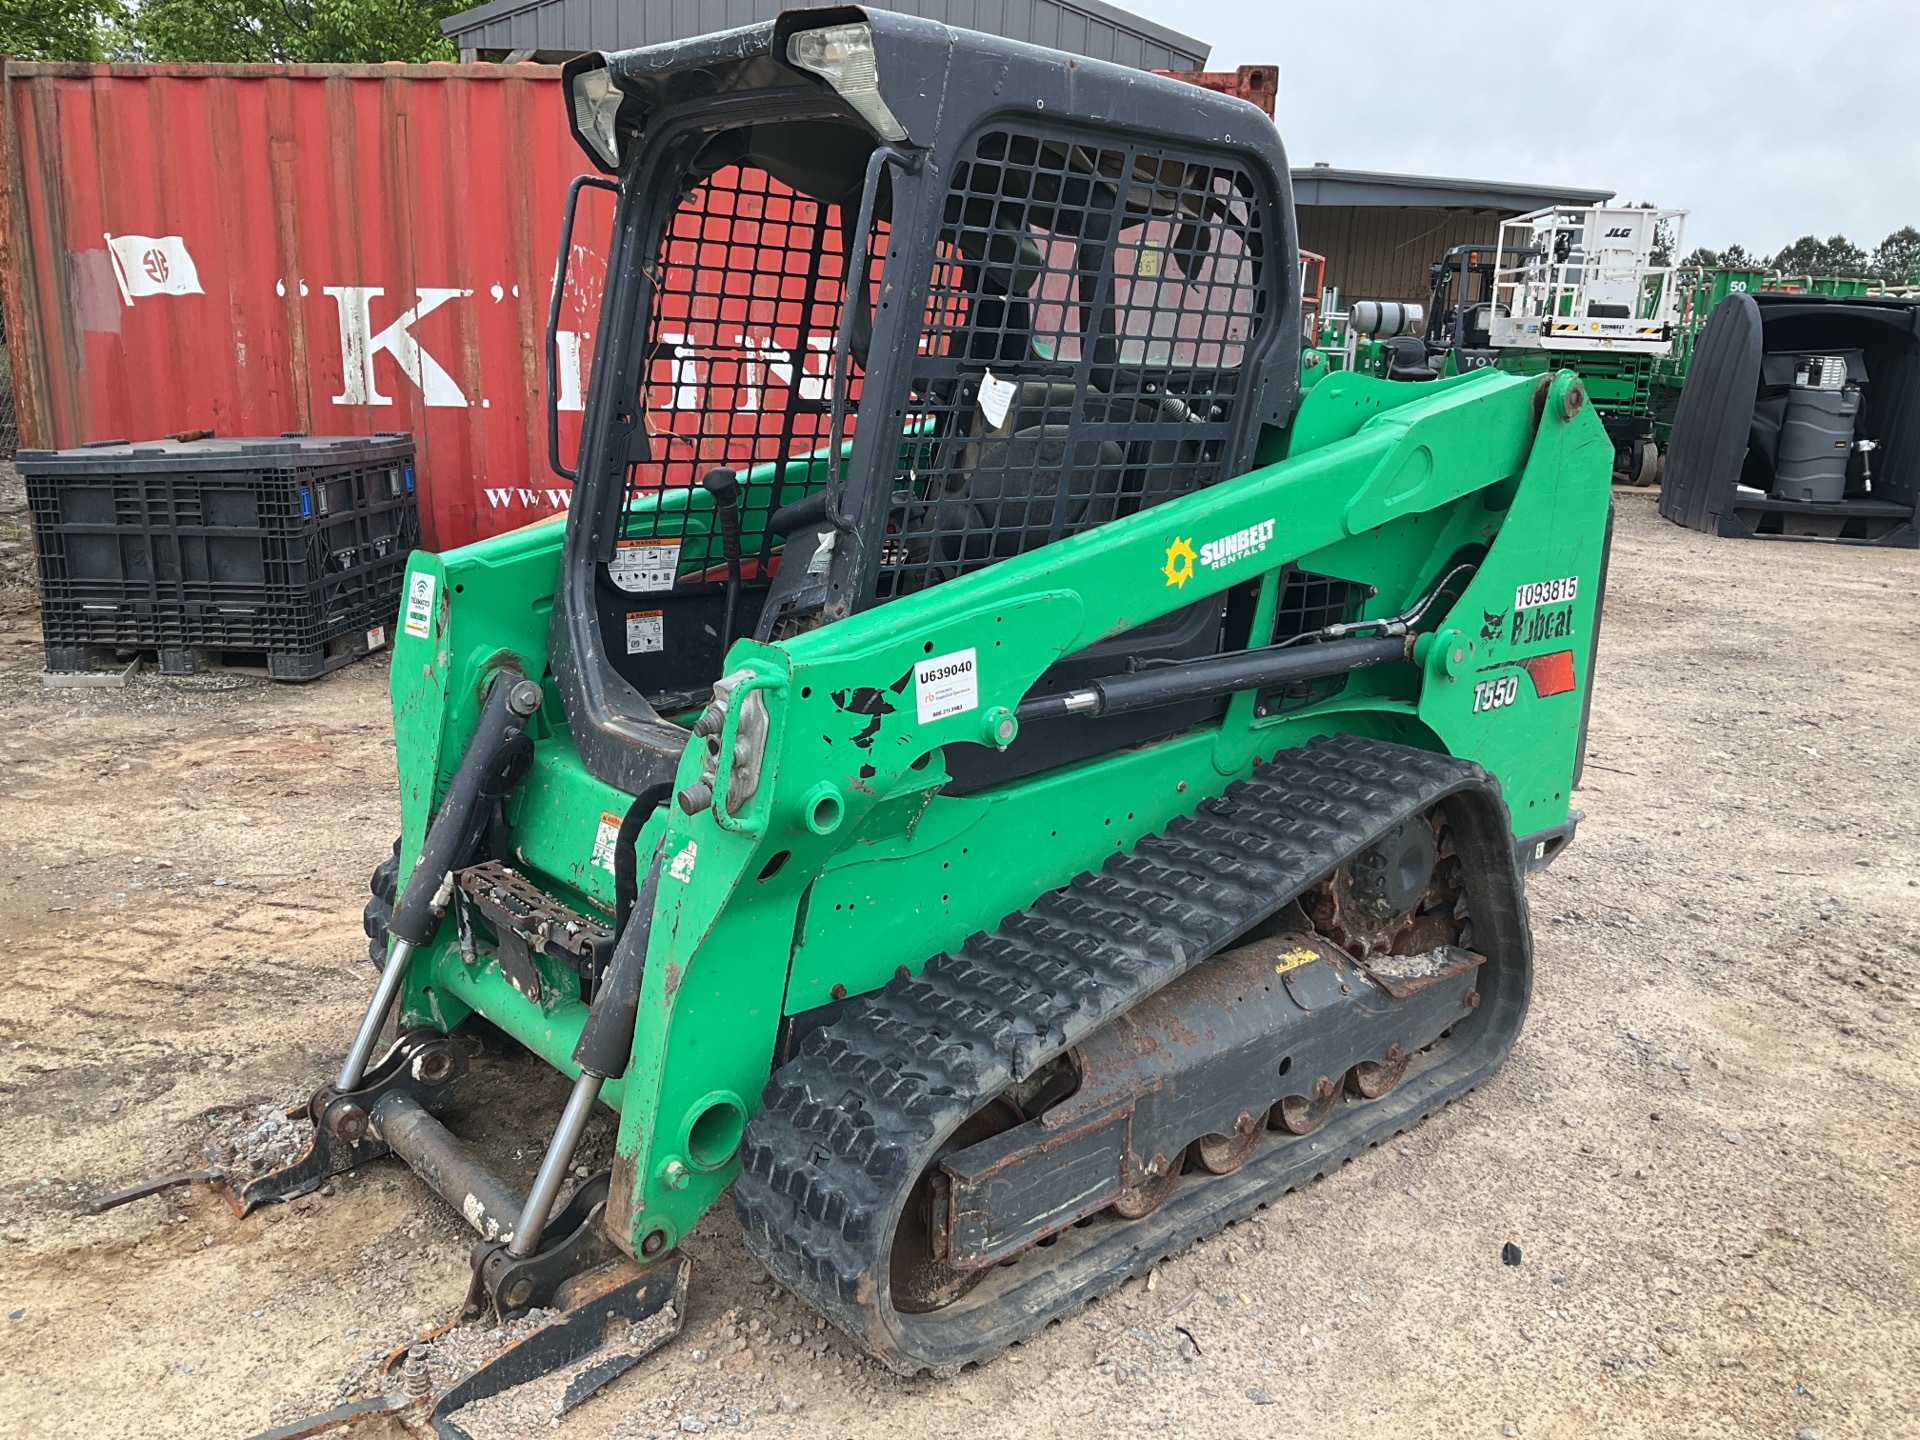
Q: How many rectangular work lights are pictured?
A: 2